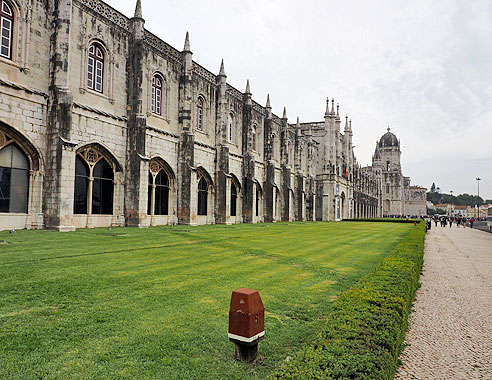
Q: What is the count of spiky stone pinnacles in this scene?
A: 12